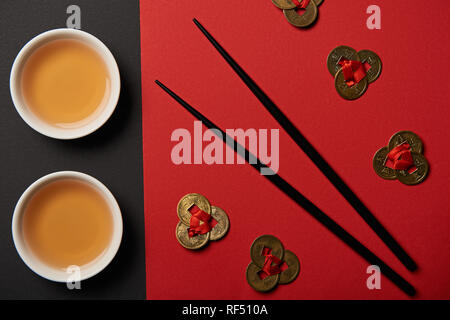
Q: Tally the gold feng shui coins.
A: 15